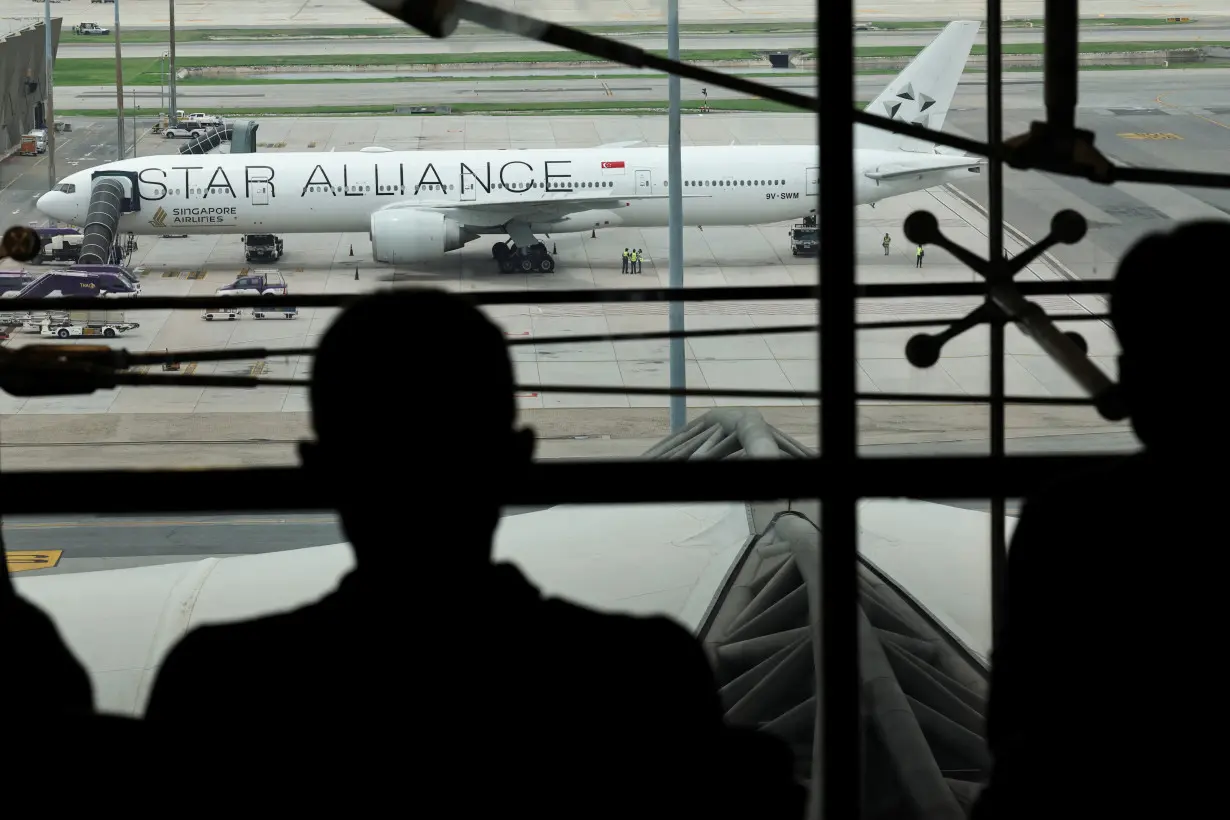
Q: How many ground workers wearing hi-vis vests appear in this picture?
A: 5